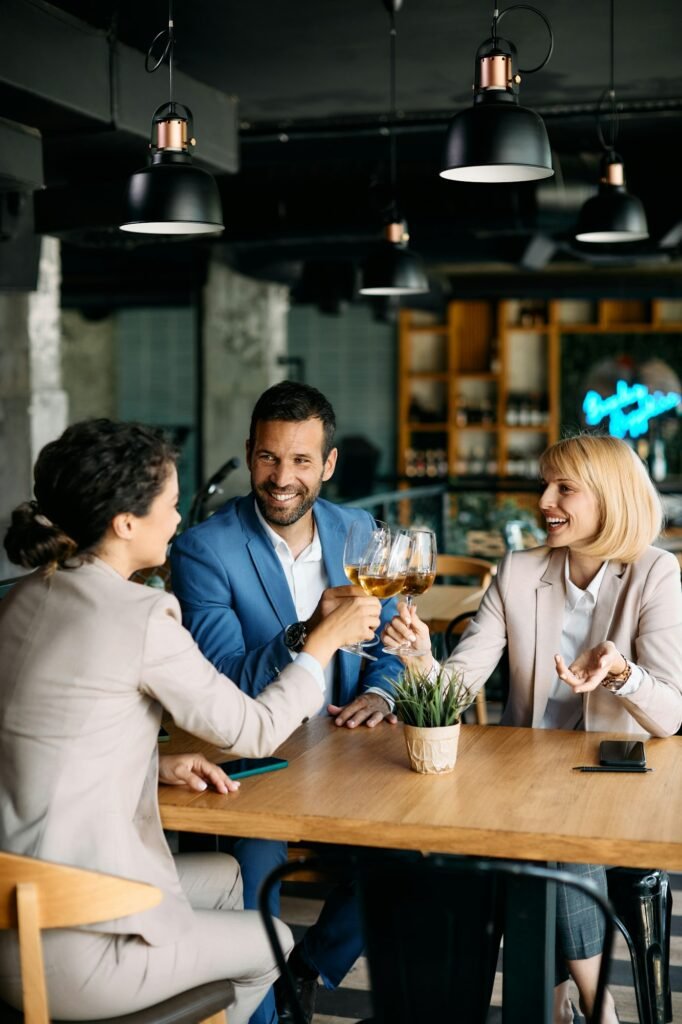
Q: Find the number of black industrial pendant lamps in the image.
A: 4